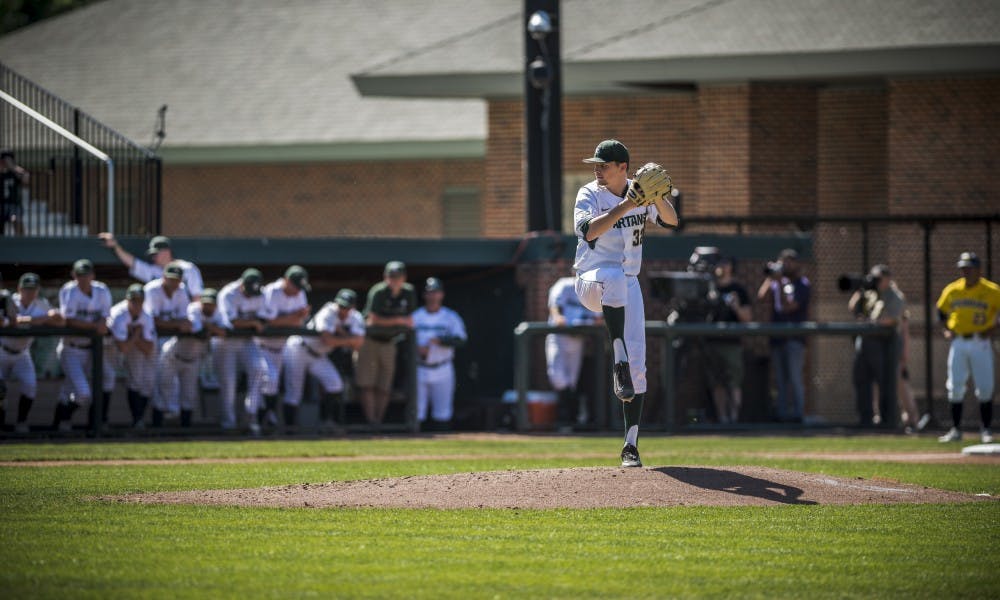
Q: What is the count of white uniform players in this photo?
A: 12